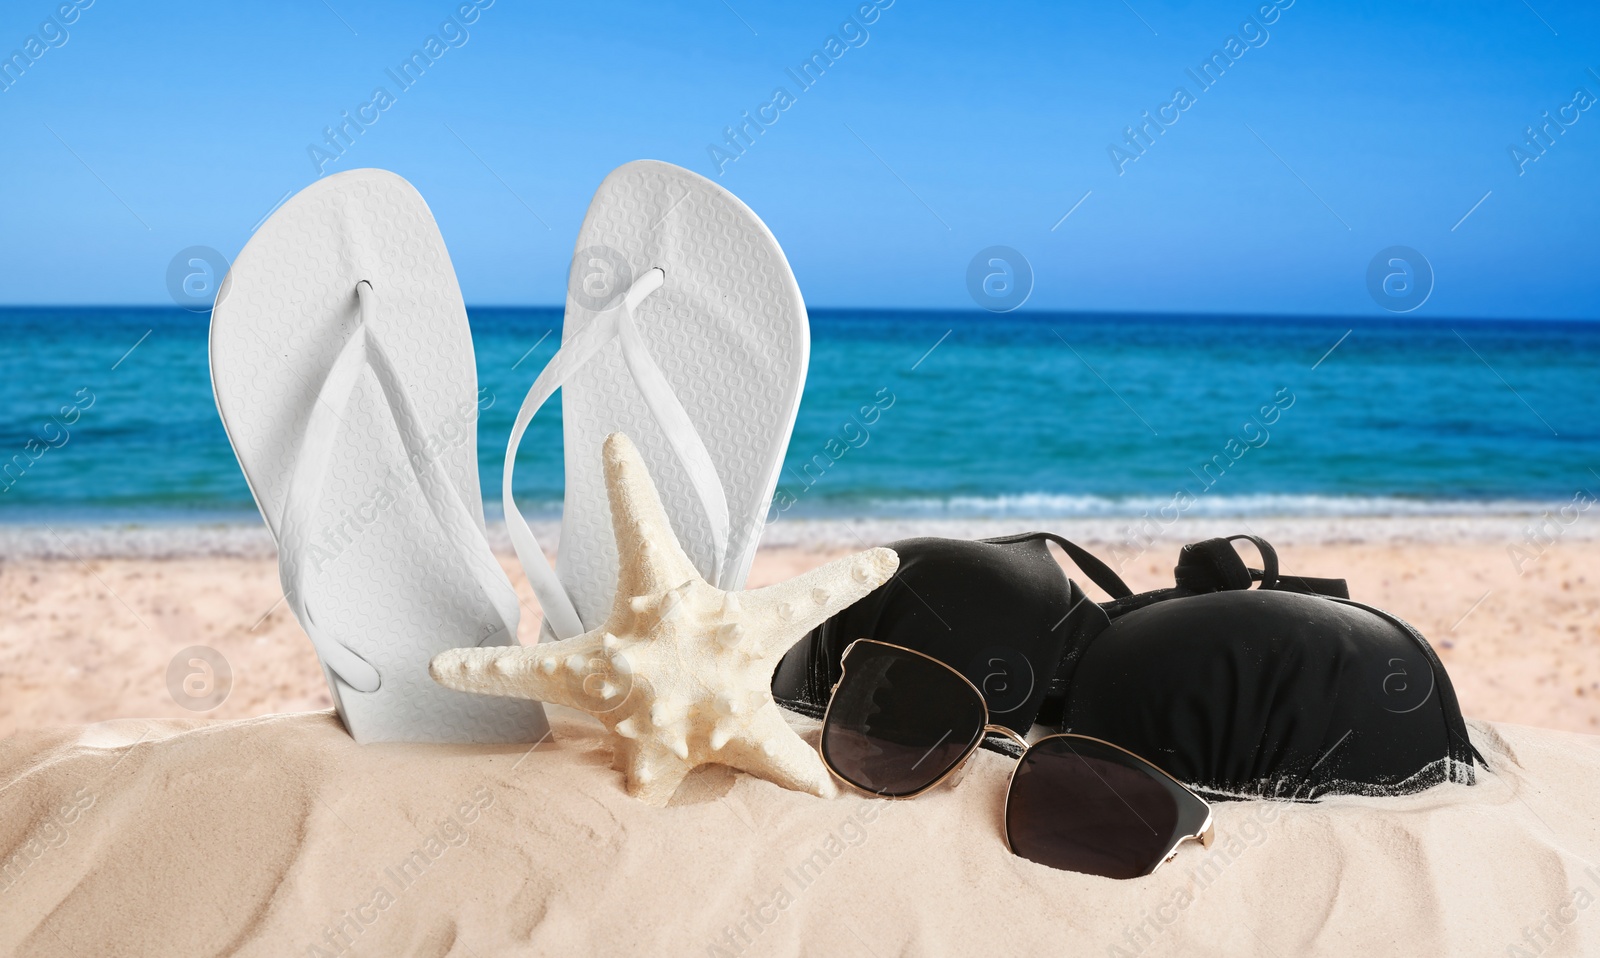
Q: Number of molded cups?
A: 2